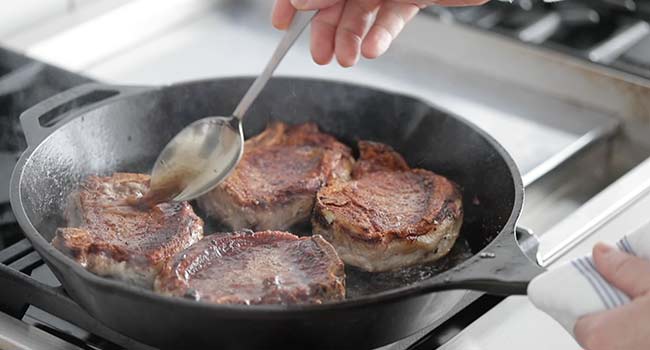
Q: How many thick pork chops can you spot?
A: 4